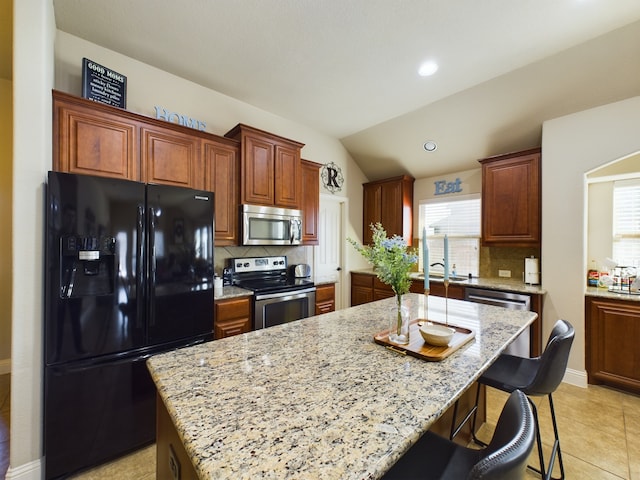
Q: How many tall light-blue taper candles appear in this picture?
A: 3